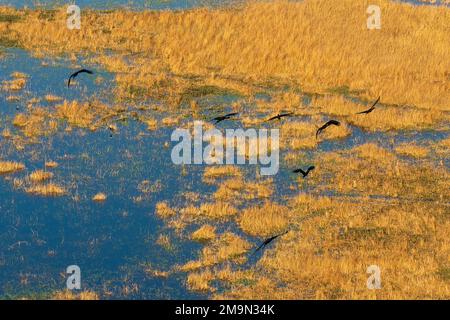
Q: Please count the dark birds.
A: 7